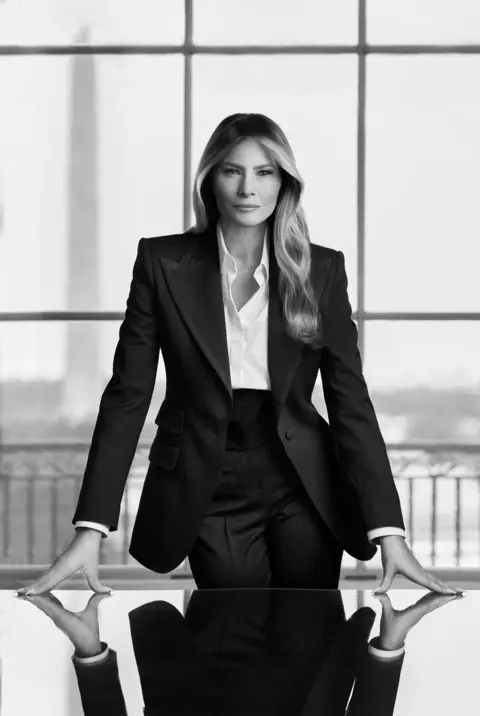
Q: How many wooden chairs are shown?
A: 0